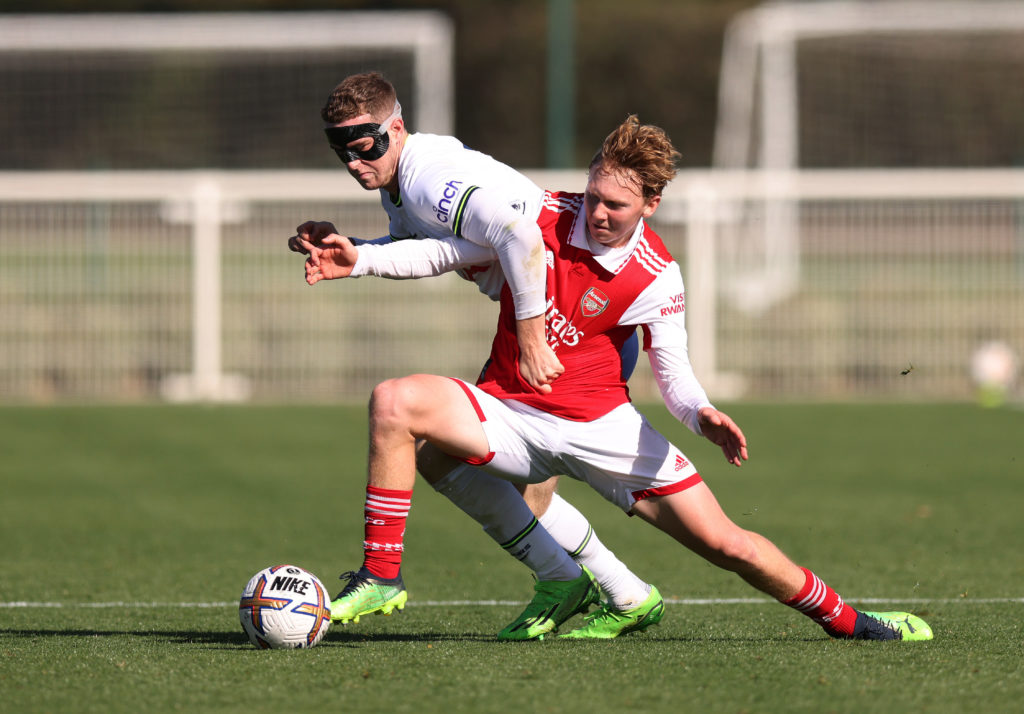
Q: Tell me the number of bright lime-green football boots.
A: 4